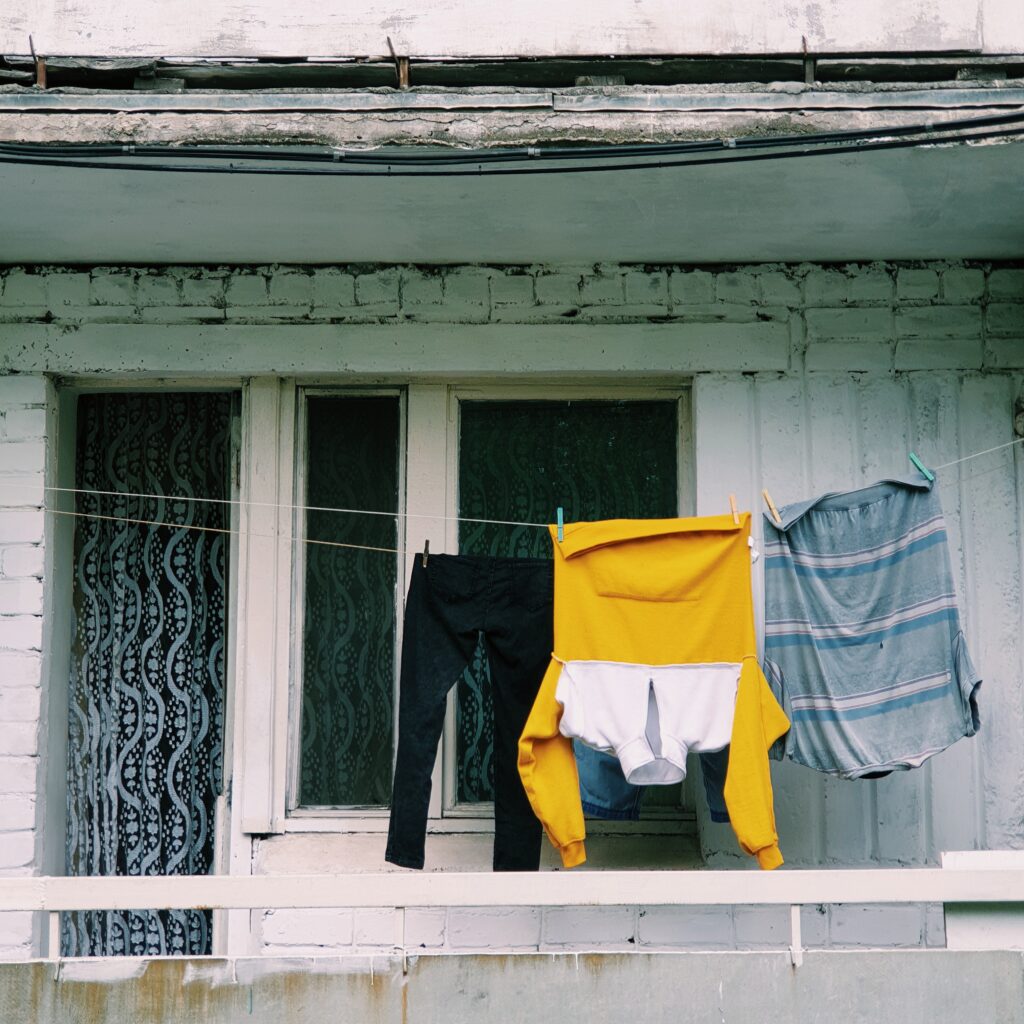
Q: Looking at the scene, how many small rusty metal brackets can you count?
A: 3